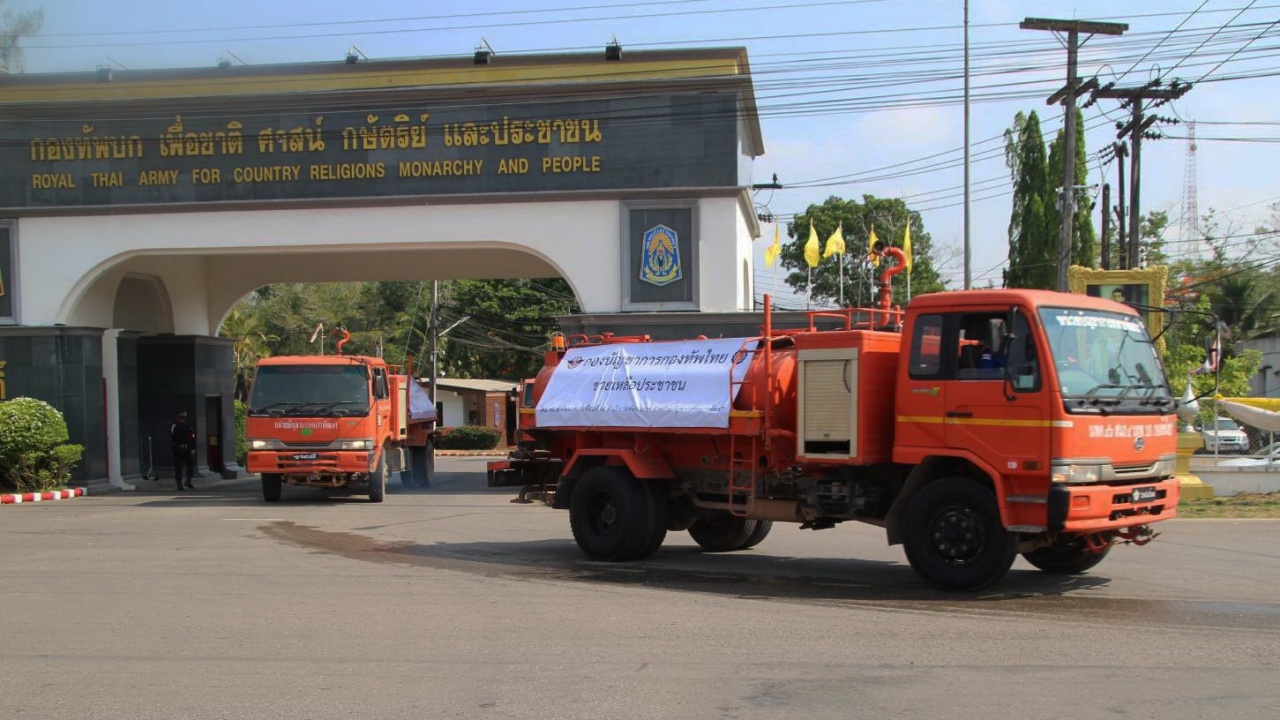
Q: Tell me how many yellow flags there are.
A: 5